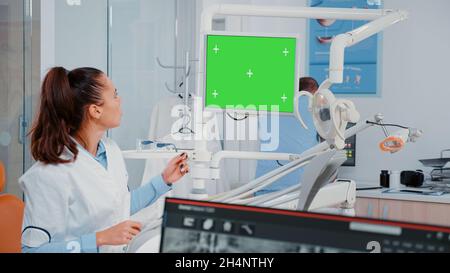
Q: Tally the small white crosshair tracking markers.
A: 5